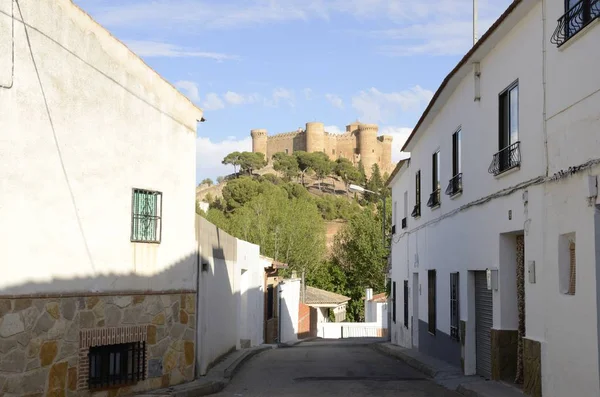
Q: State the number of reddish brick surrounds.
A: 1